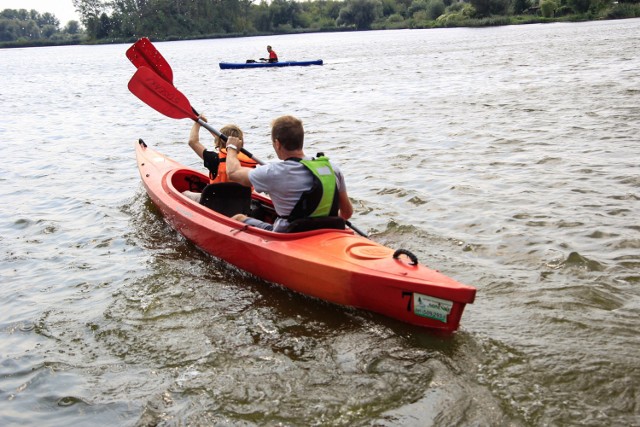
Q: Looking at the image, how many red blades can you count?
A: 2